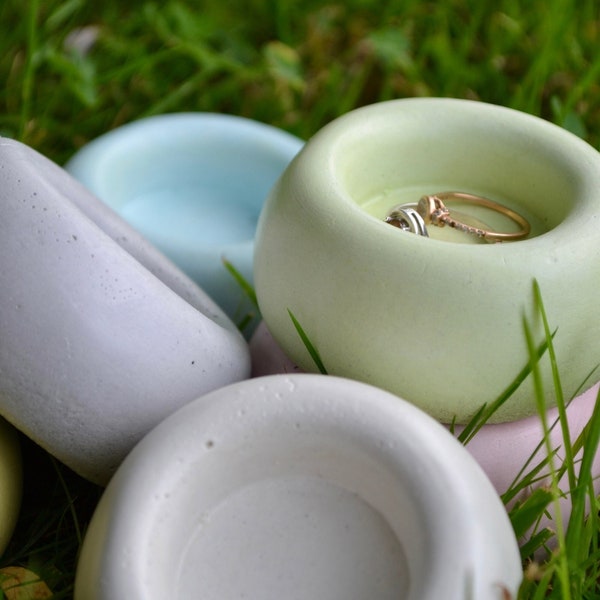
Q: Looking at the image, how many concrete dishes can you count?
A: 6